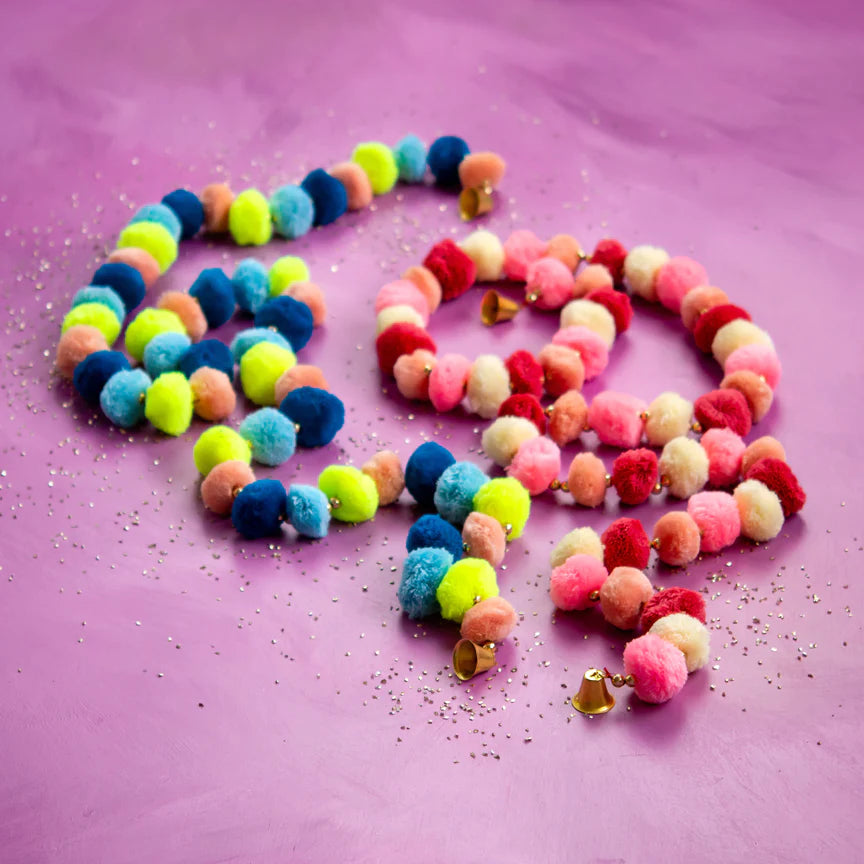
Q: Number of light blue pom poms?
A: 12